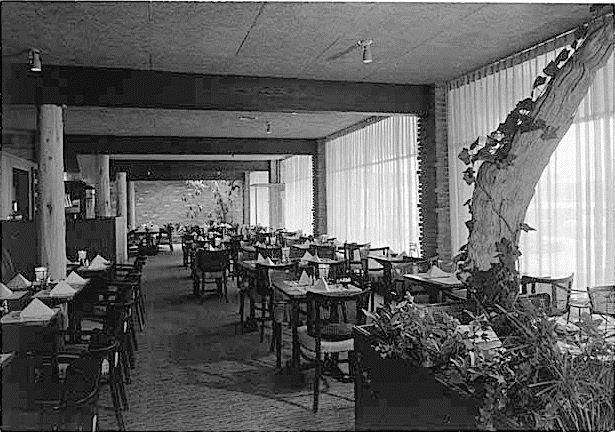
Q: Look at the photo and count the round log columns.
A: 4